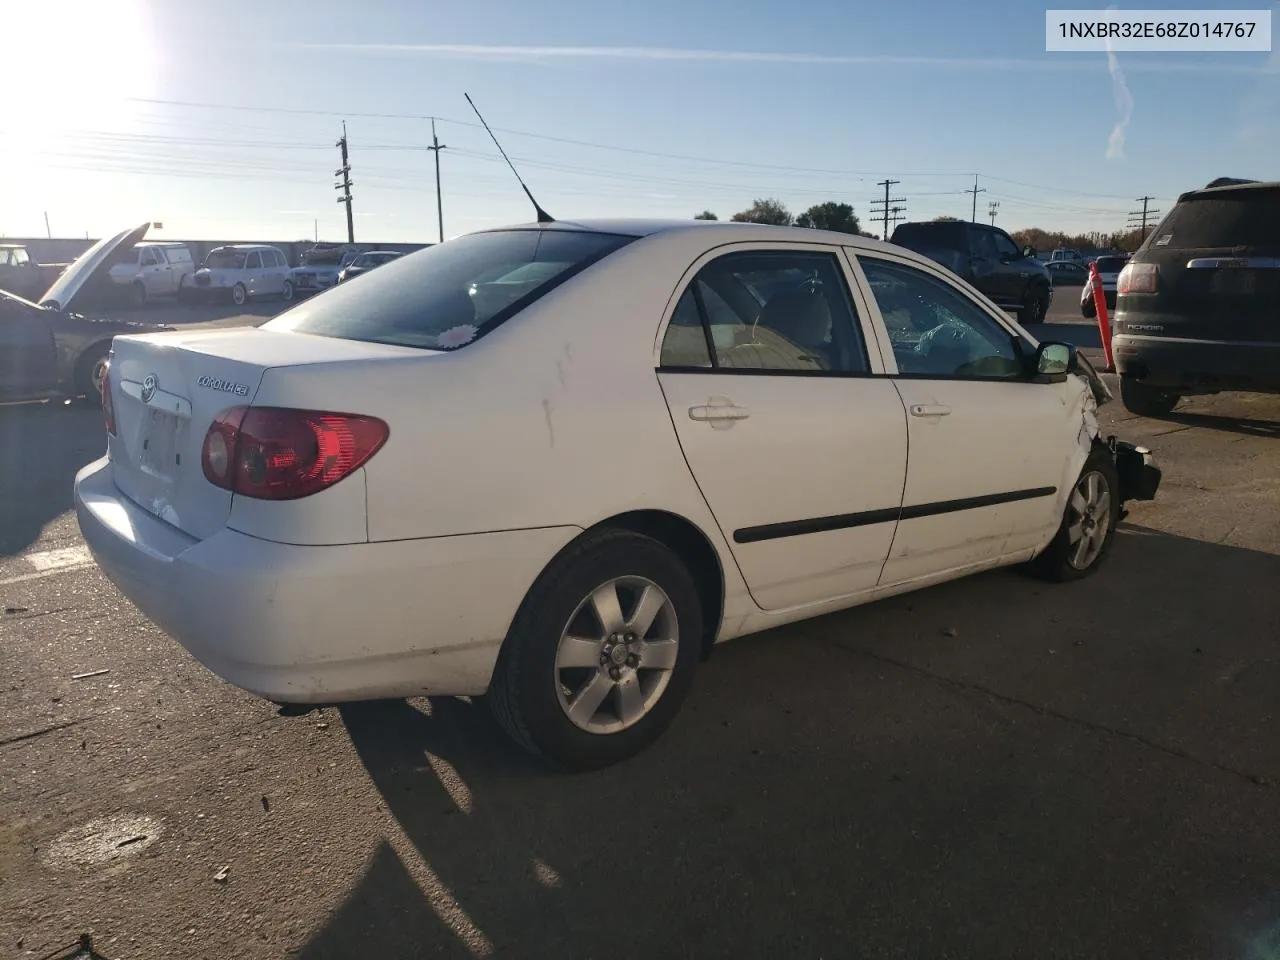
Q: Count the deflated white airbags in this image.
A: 1